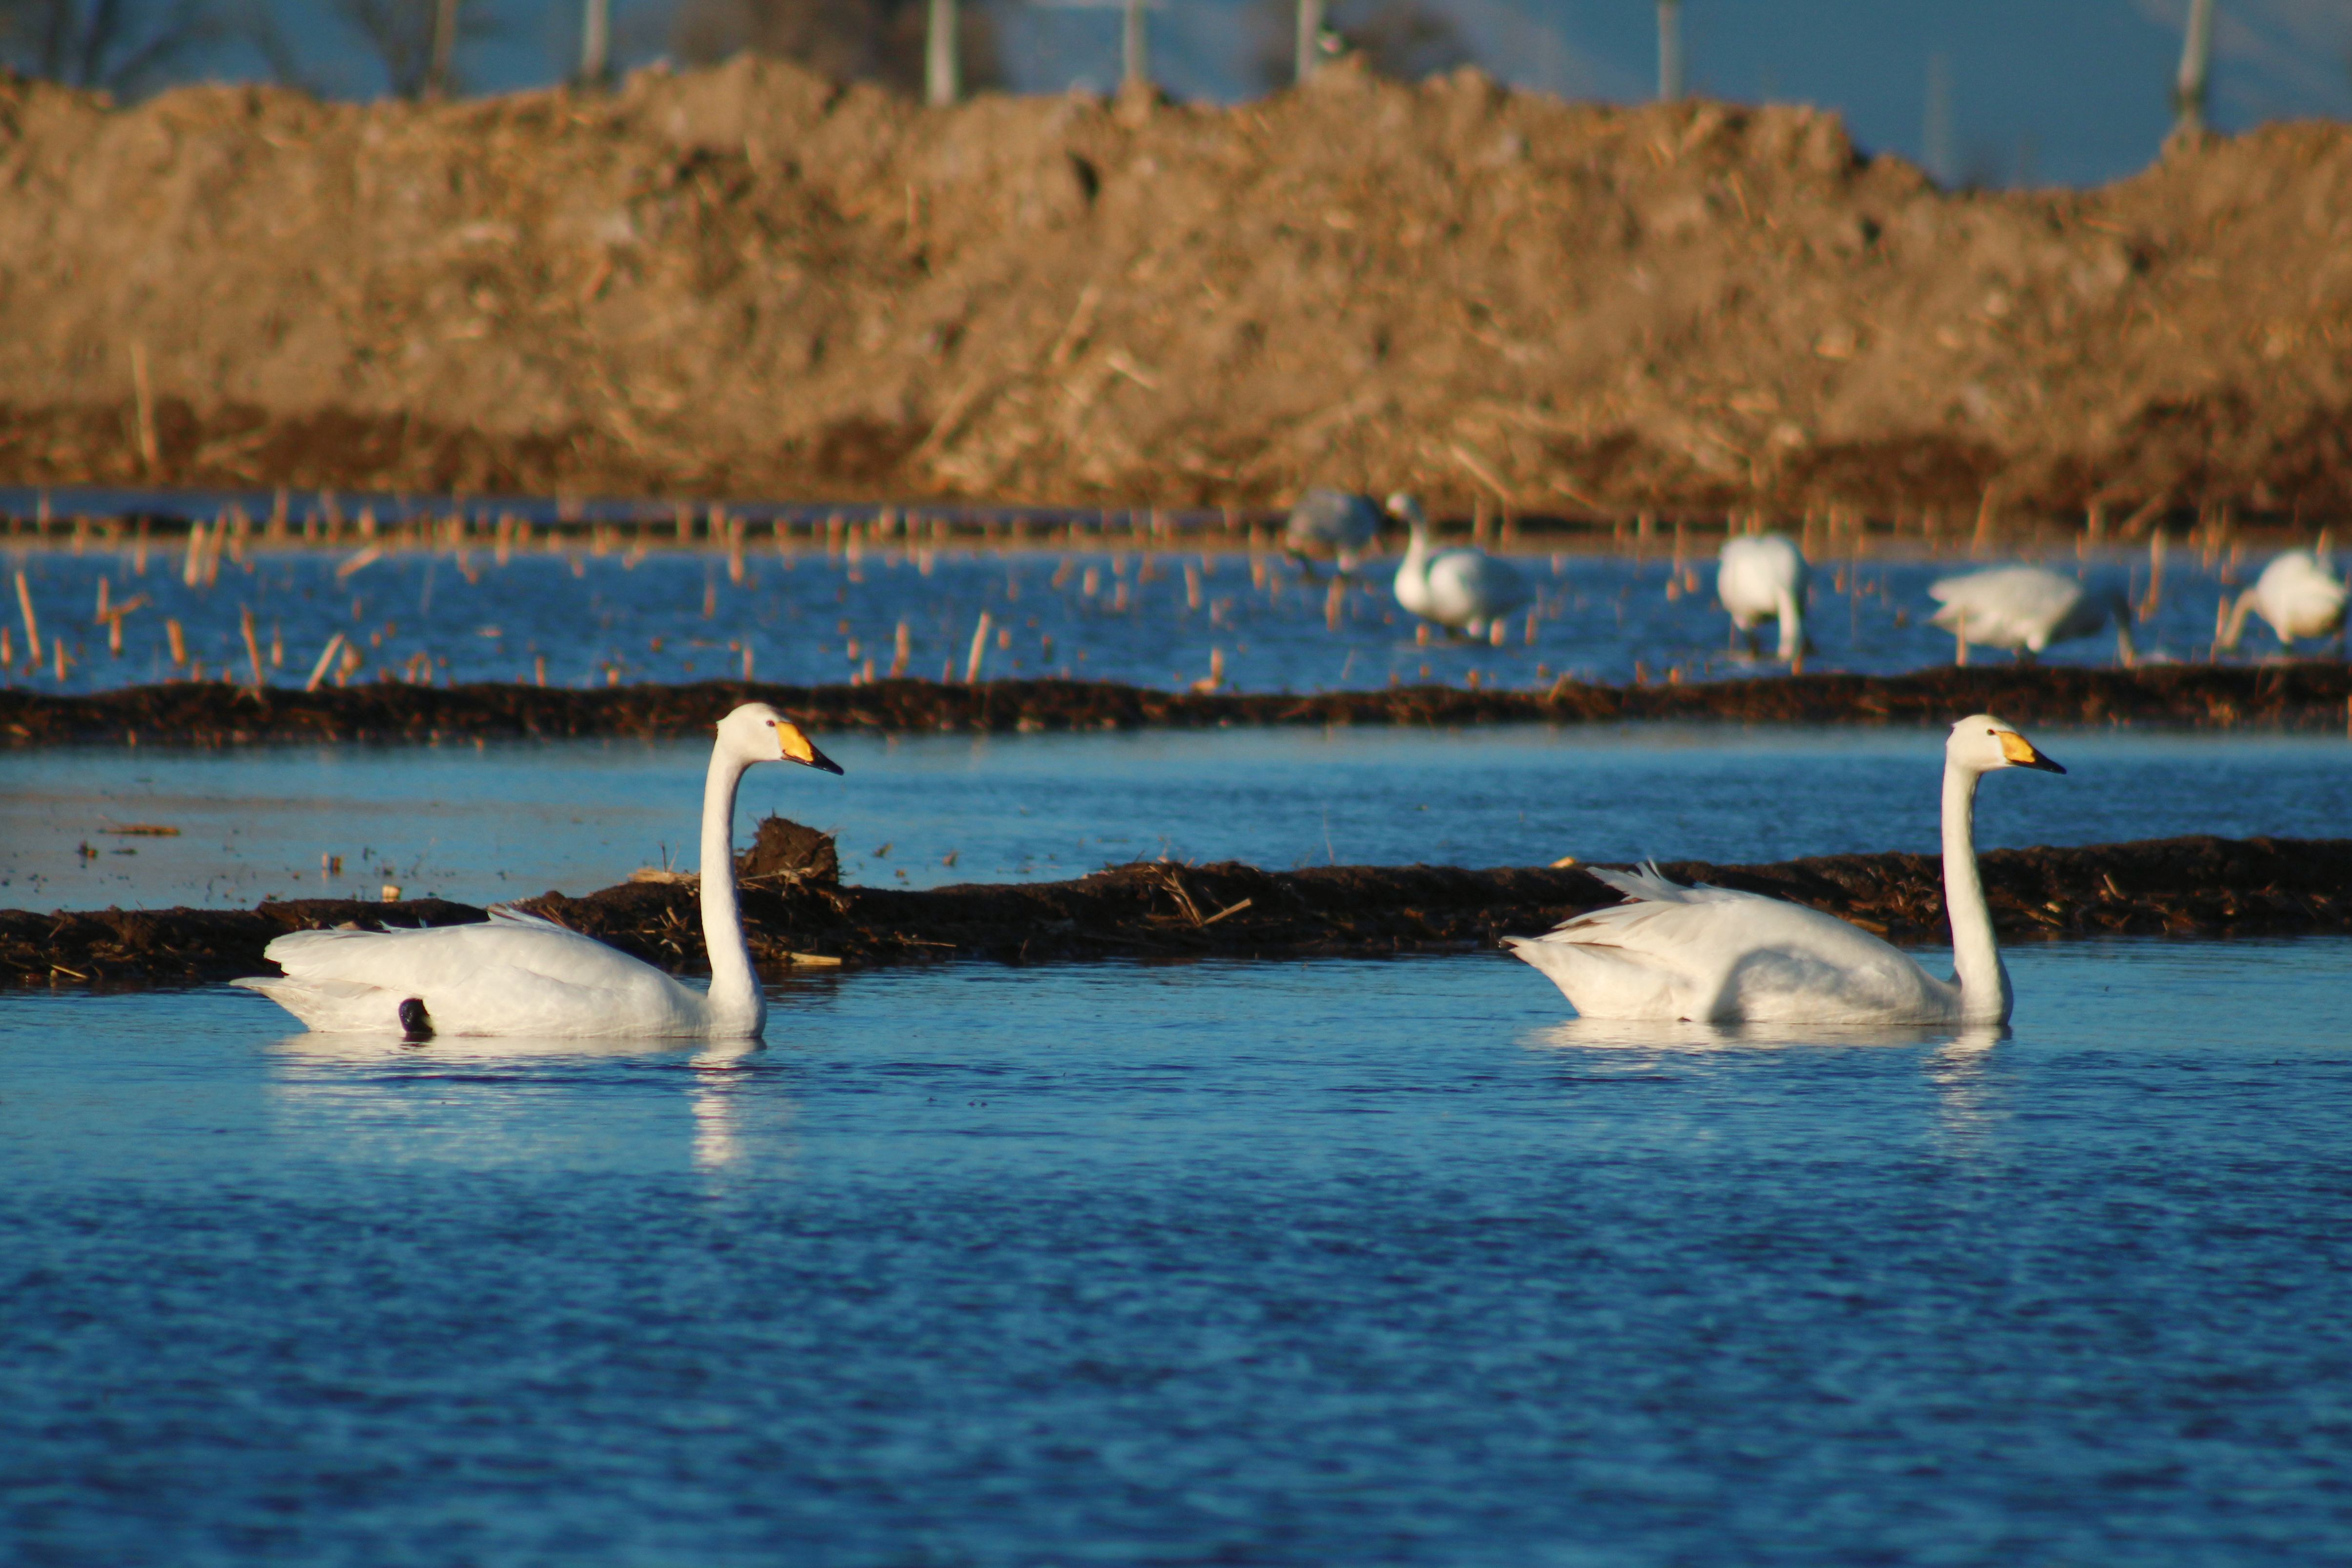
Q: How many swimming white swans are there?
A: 2